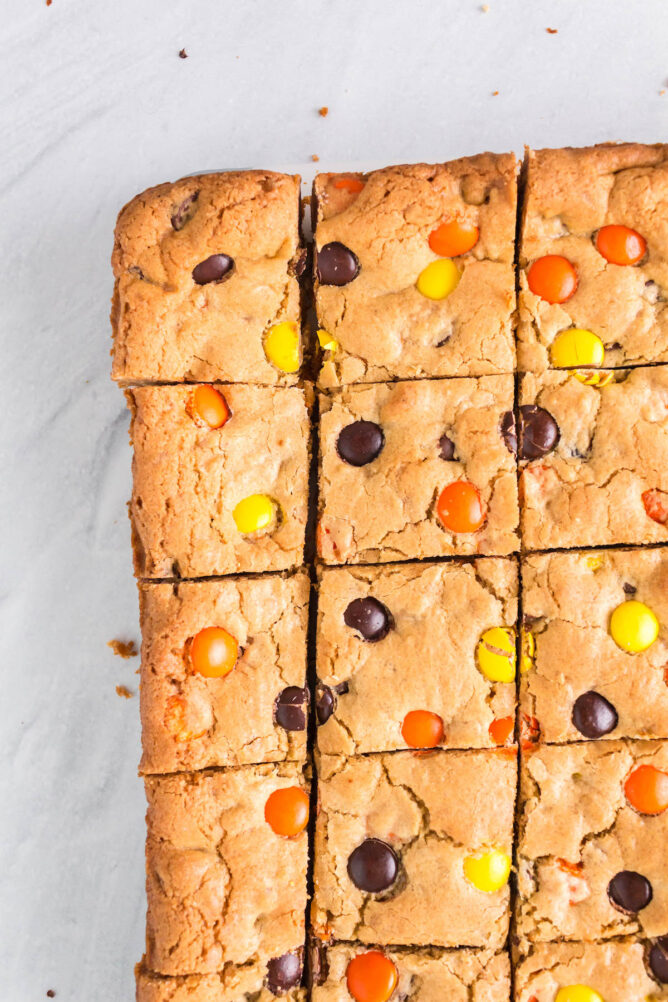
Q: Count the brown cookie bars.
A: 15